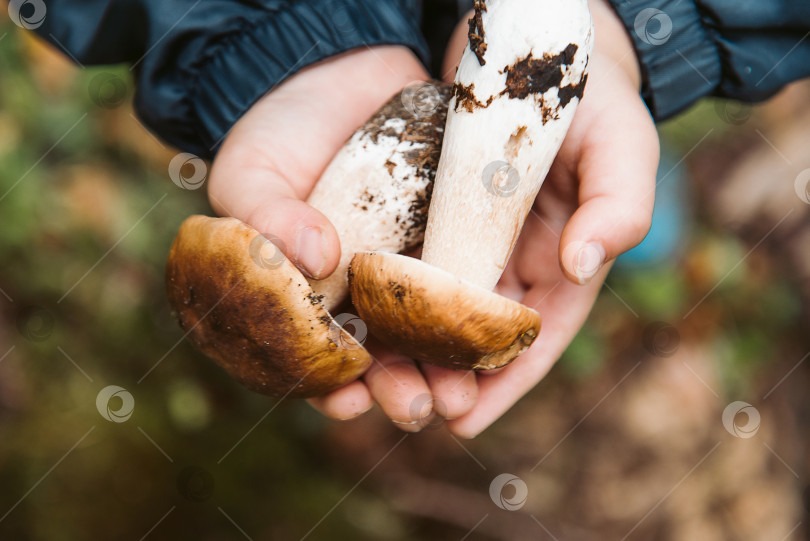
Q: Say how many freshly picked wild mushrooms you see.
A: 2